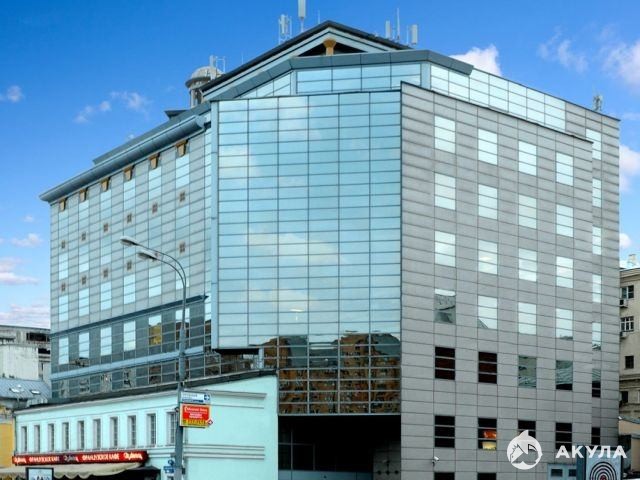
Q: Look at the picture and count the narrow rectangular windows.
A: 10